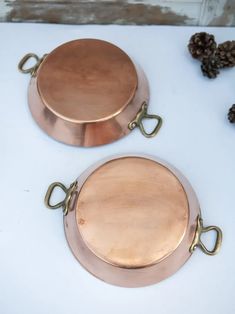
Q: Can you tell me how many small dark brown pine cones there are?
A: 4